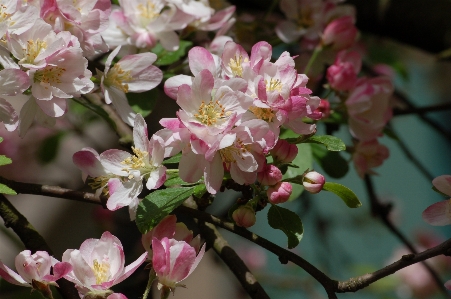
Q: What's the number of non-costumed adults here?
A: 0